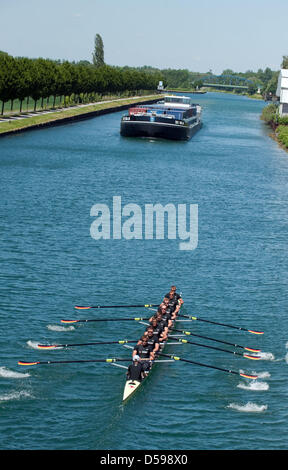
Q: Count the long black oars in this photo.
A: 8